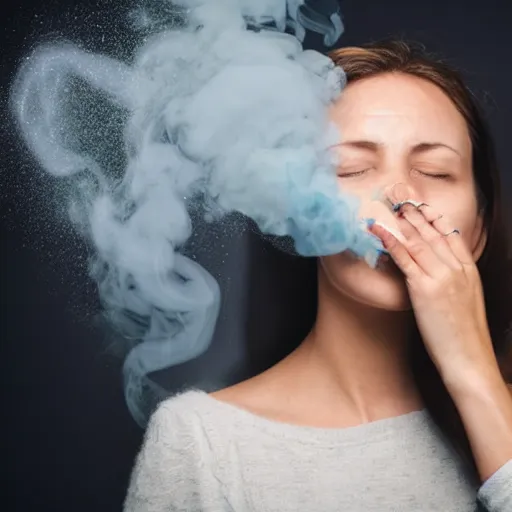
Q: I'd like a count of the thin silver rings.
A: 2